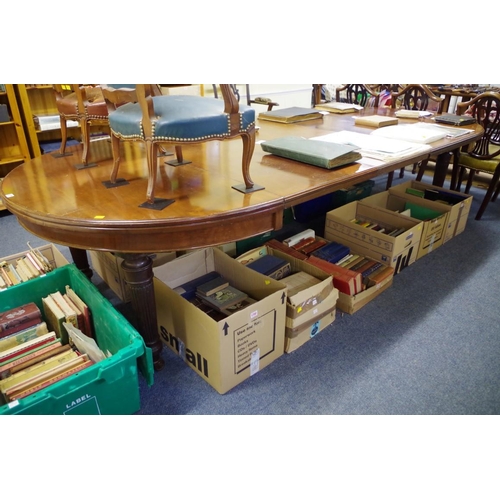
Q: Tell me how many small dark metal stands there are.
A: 7